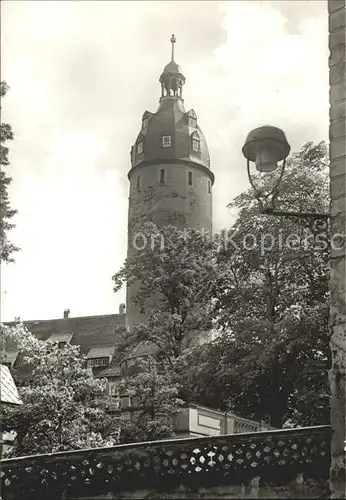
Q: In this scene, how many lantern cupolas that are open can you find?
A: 1